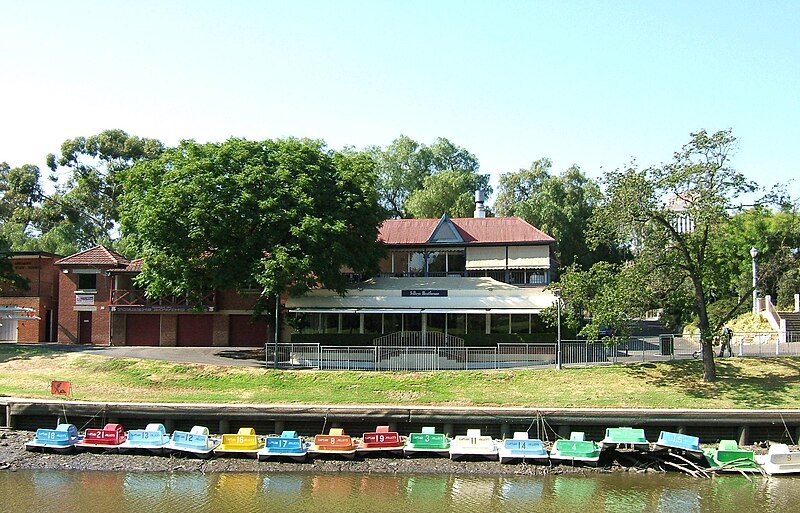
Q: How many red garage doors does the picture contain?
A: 3